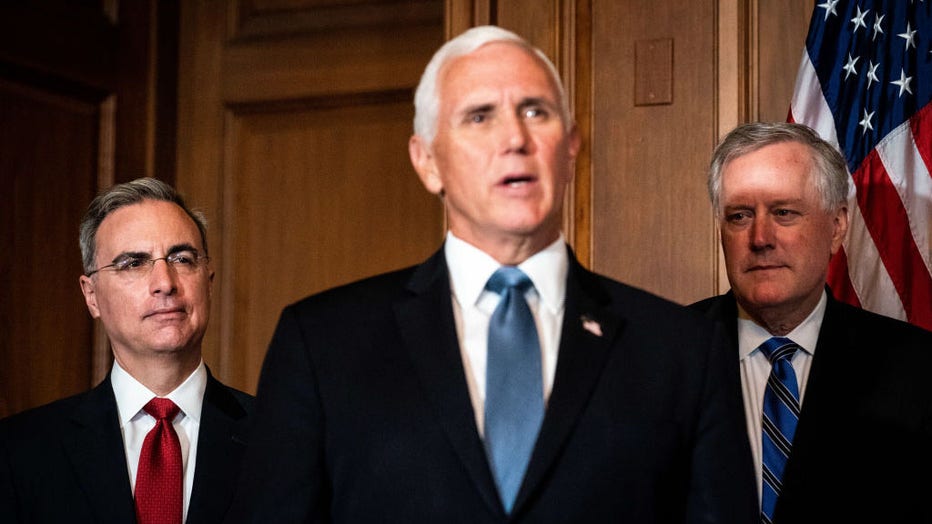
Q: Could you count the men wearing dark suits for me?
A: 3